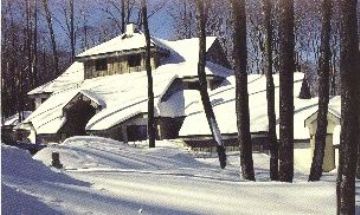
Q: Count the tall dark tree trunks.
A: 7